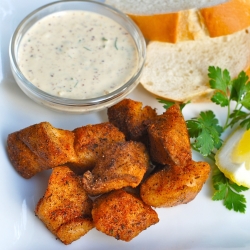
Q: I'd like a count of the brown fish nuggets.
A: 8